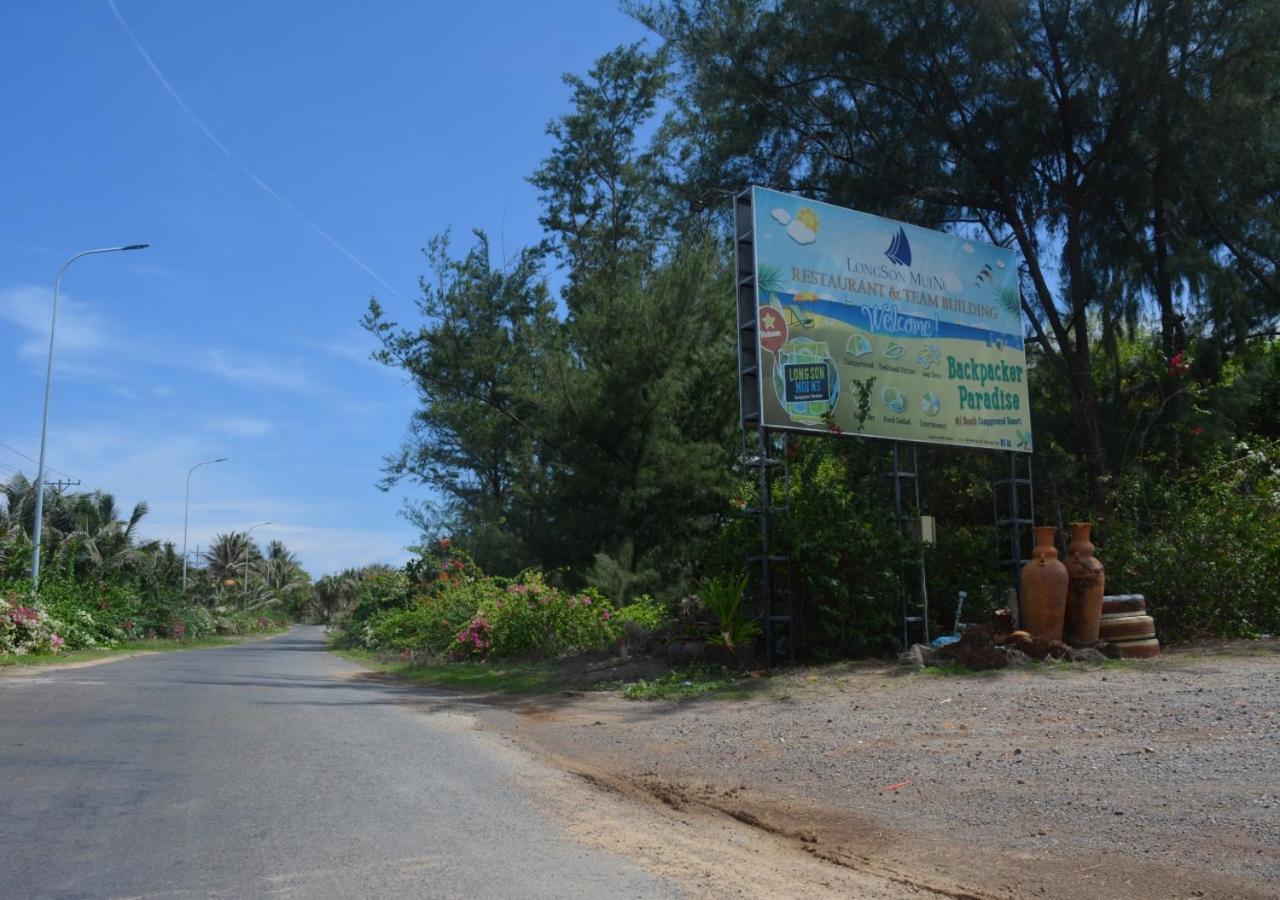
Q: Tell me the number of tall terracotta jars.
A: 2